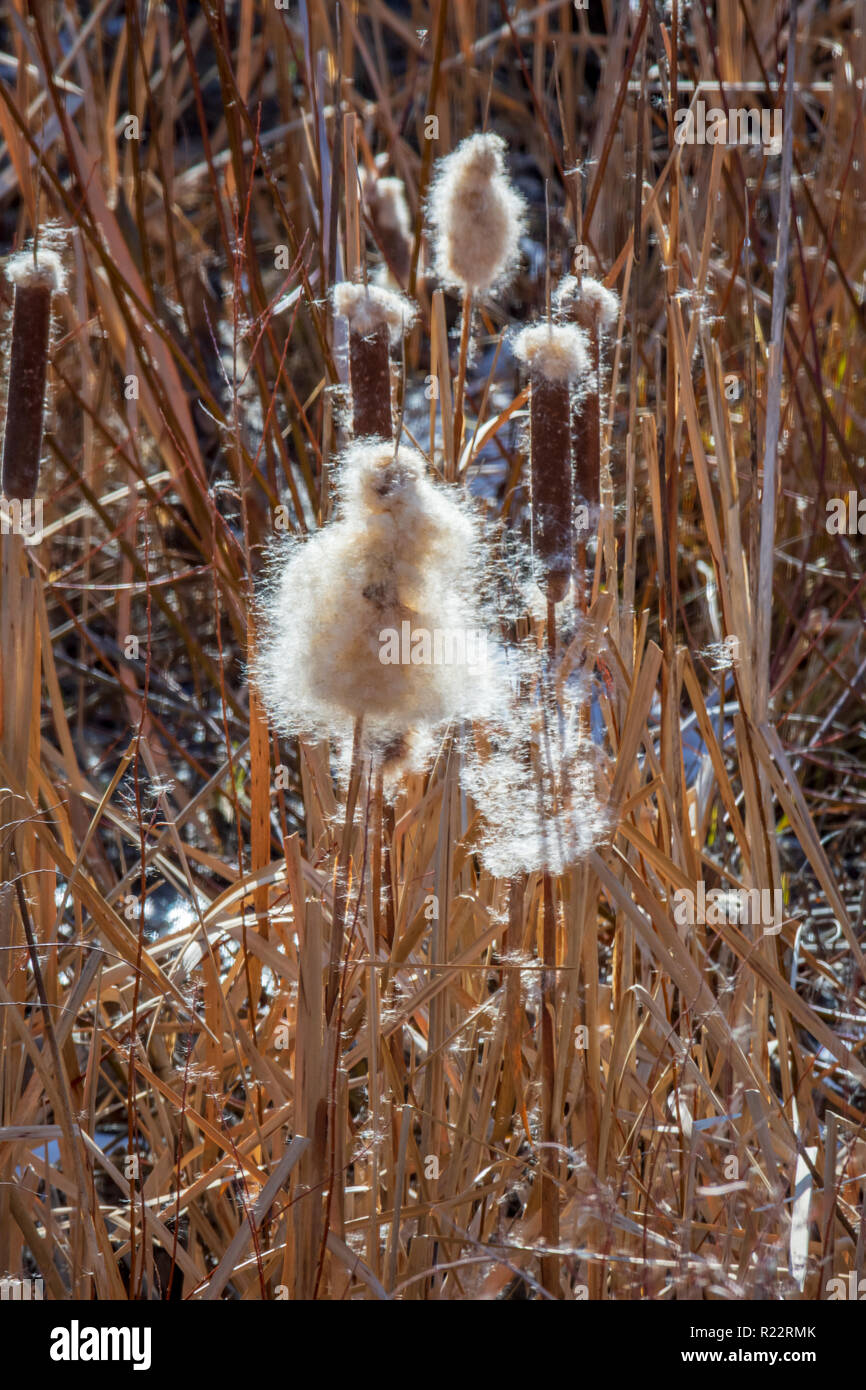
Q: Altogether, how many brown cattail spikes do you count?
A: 4